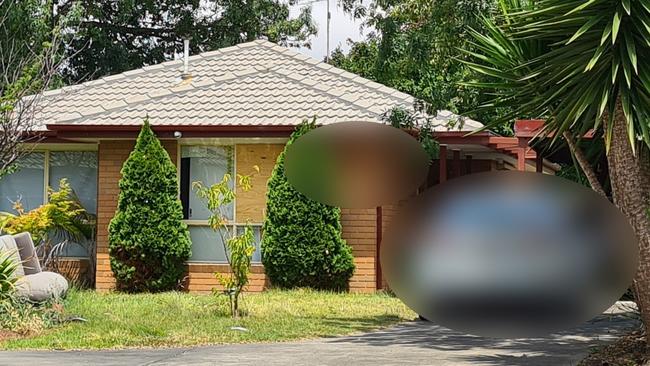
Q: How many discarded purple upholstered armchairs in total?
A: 0